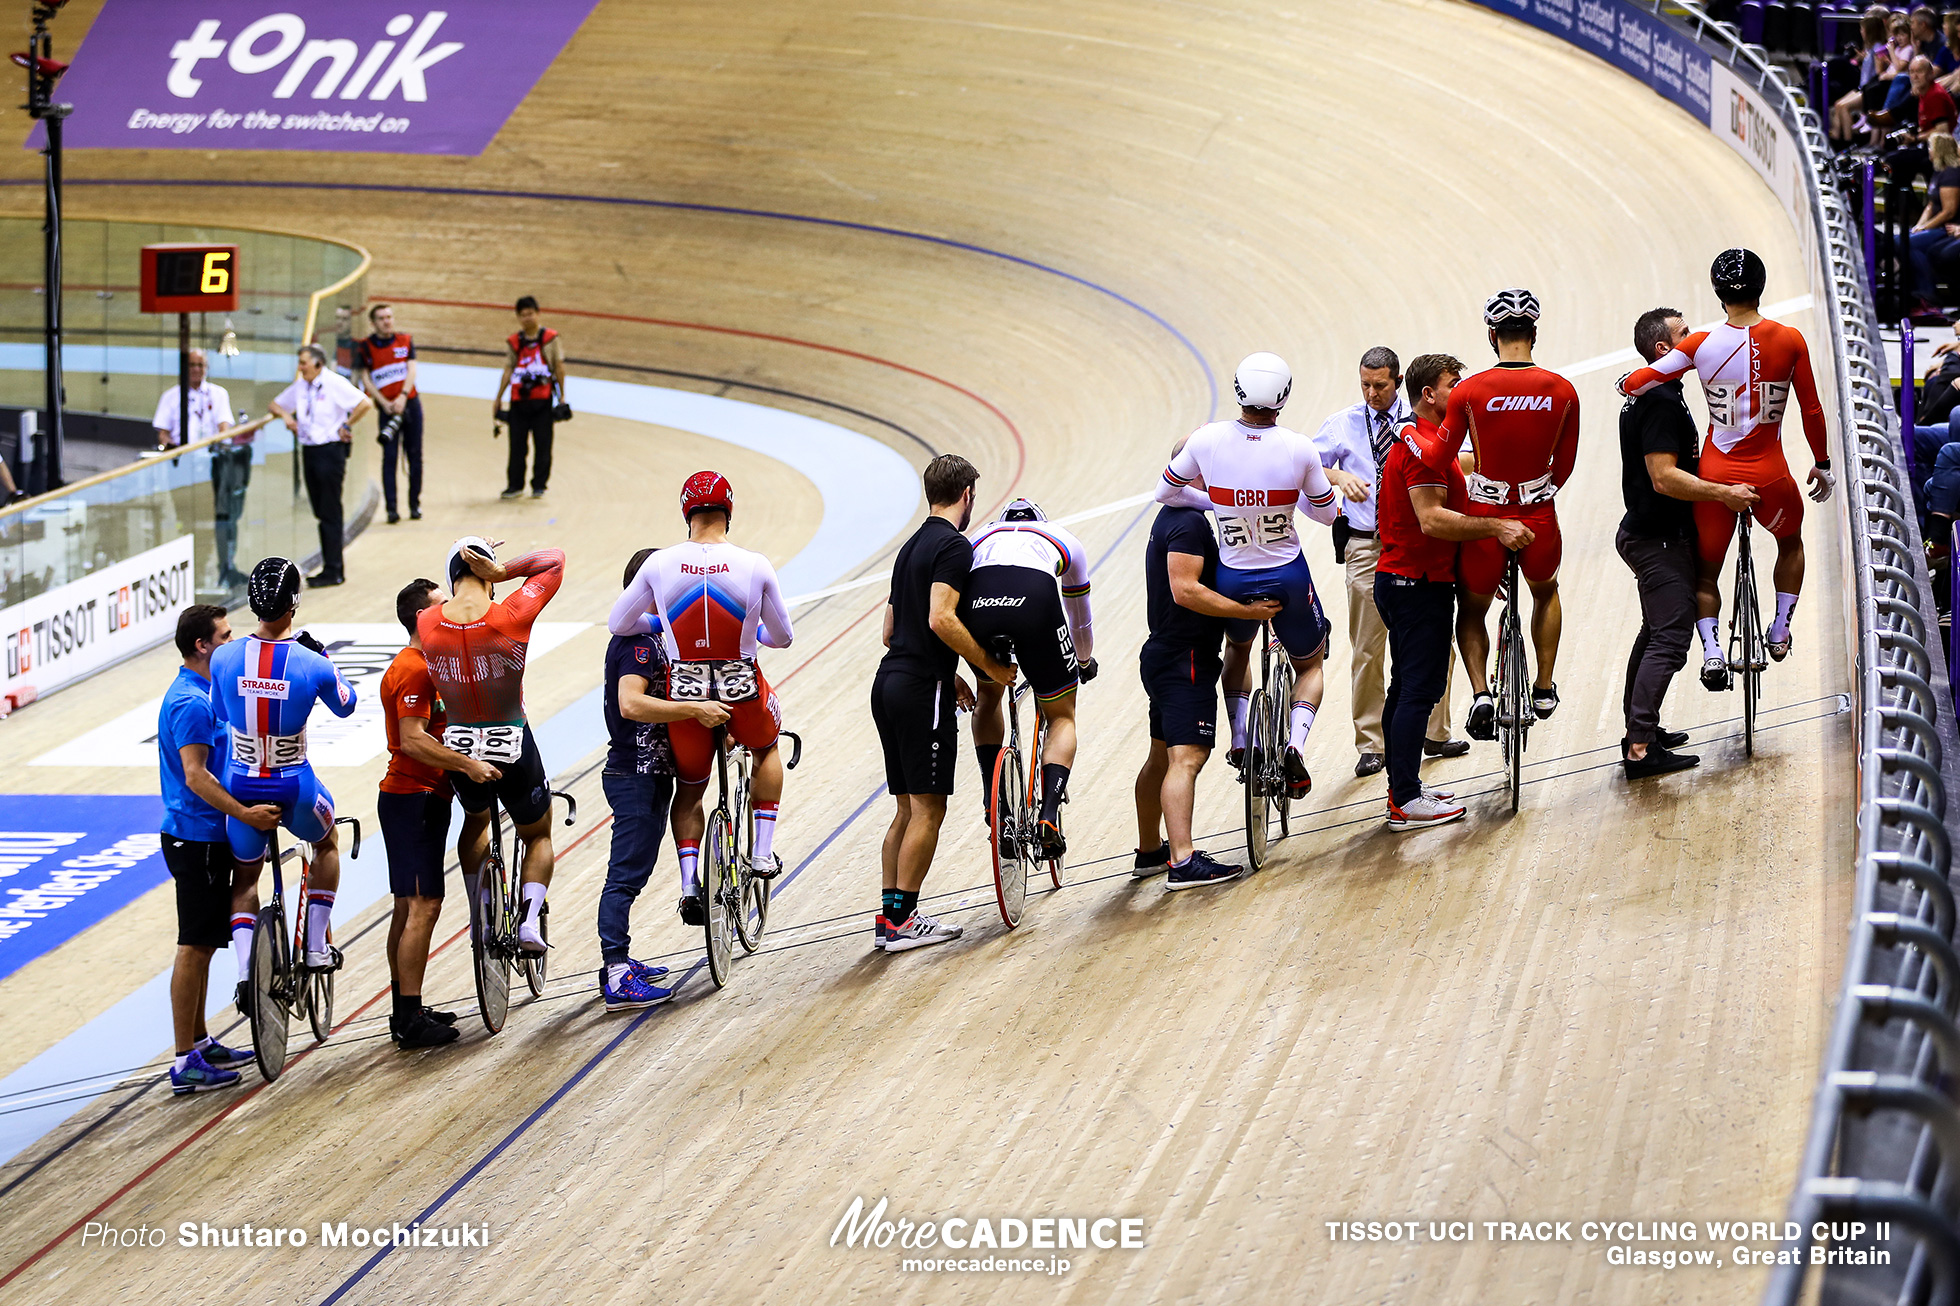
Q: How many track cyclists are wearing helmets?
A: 7